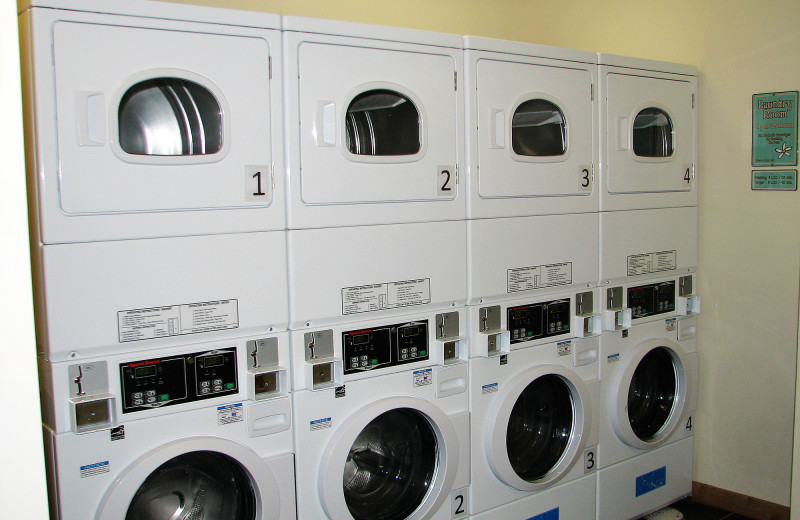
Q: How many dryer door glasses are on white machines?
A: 4